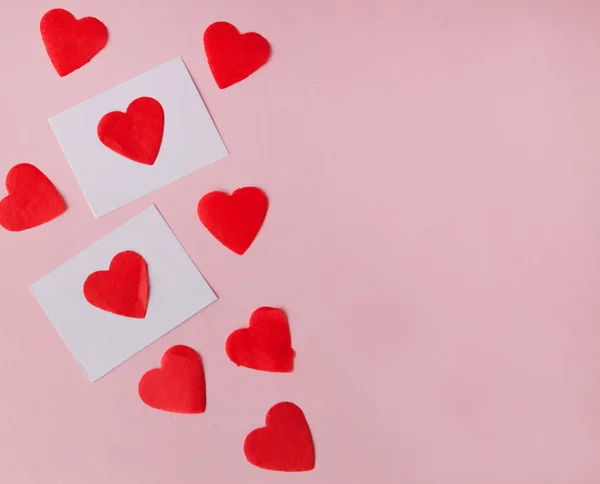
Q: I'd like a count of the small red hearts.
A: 9